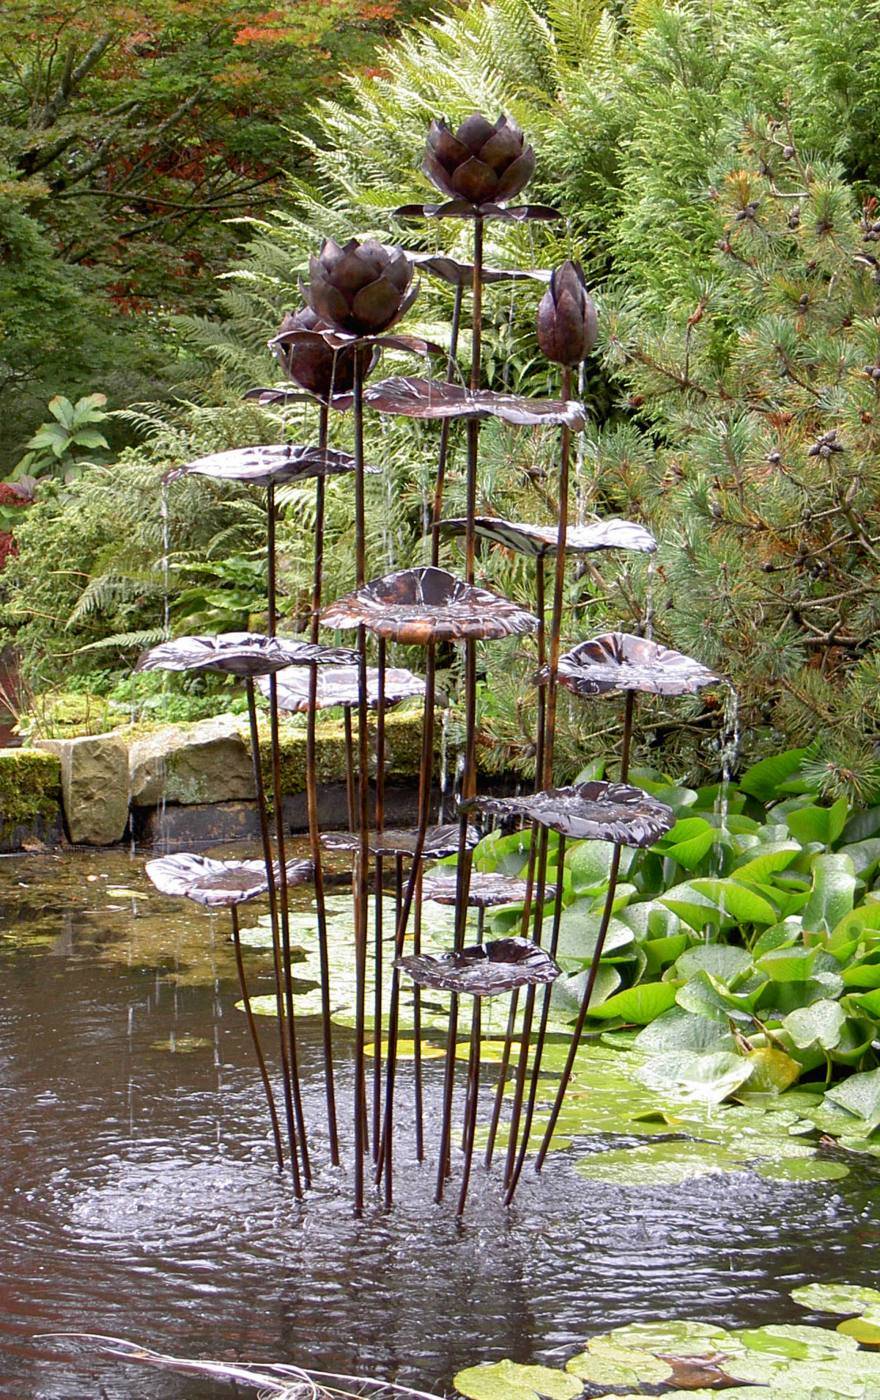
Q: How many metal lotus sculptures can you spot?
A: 4